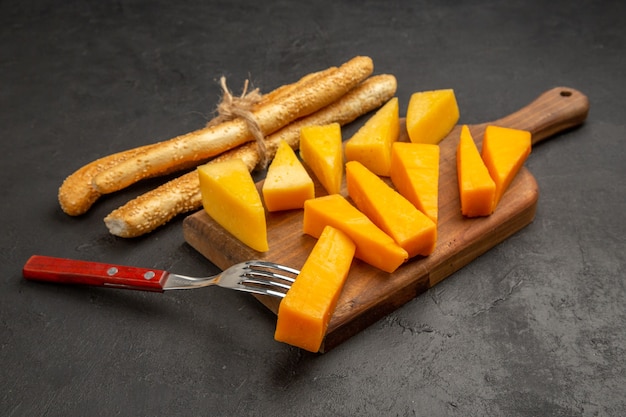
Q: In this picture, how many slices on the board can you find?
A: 11